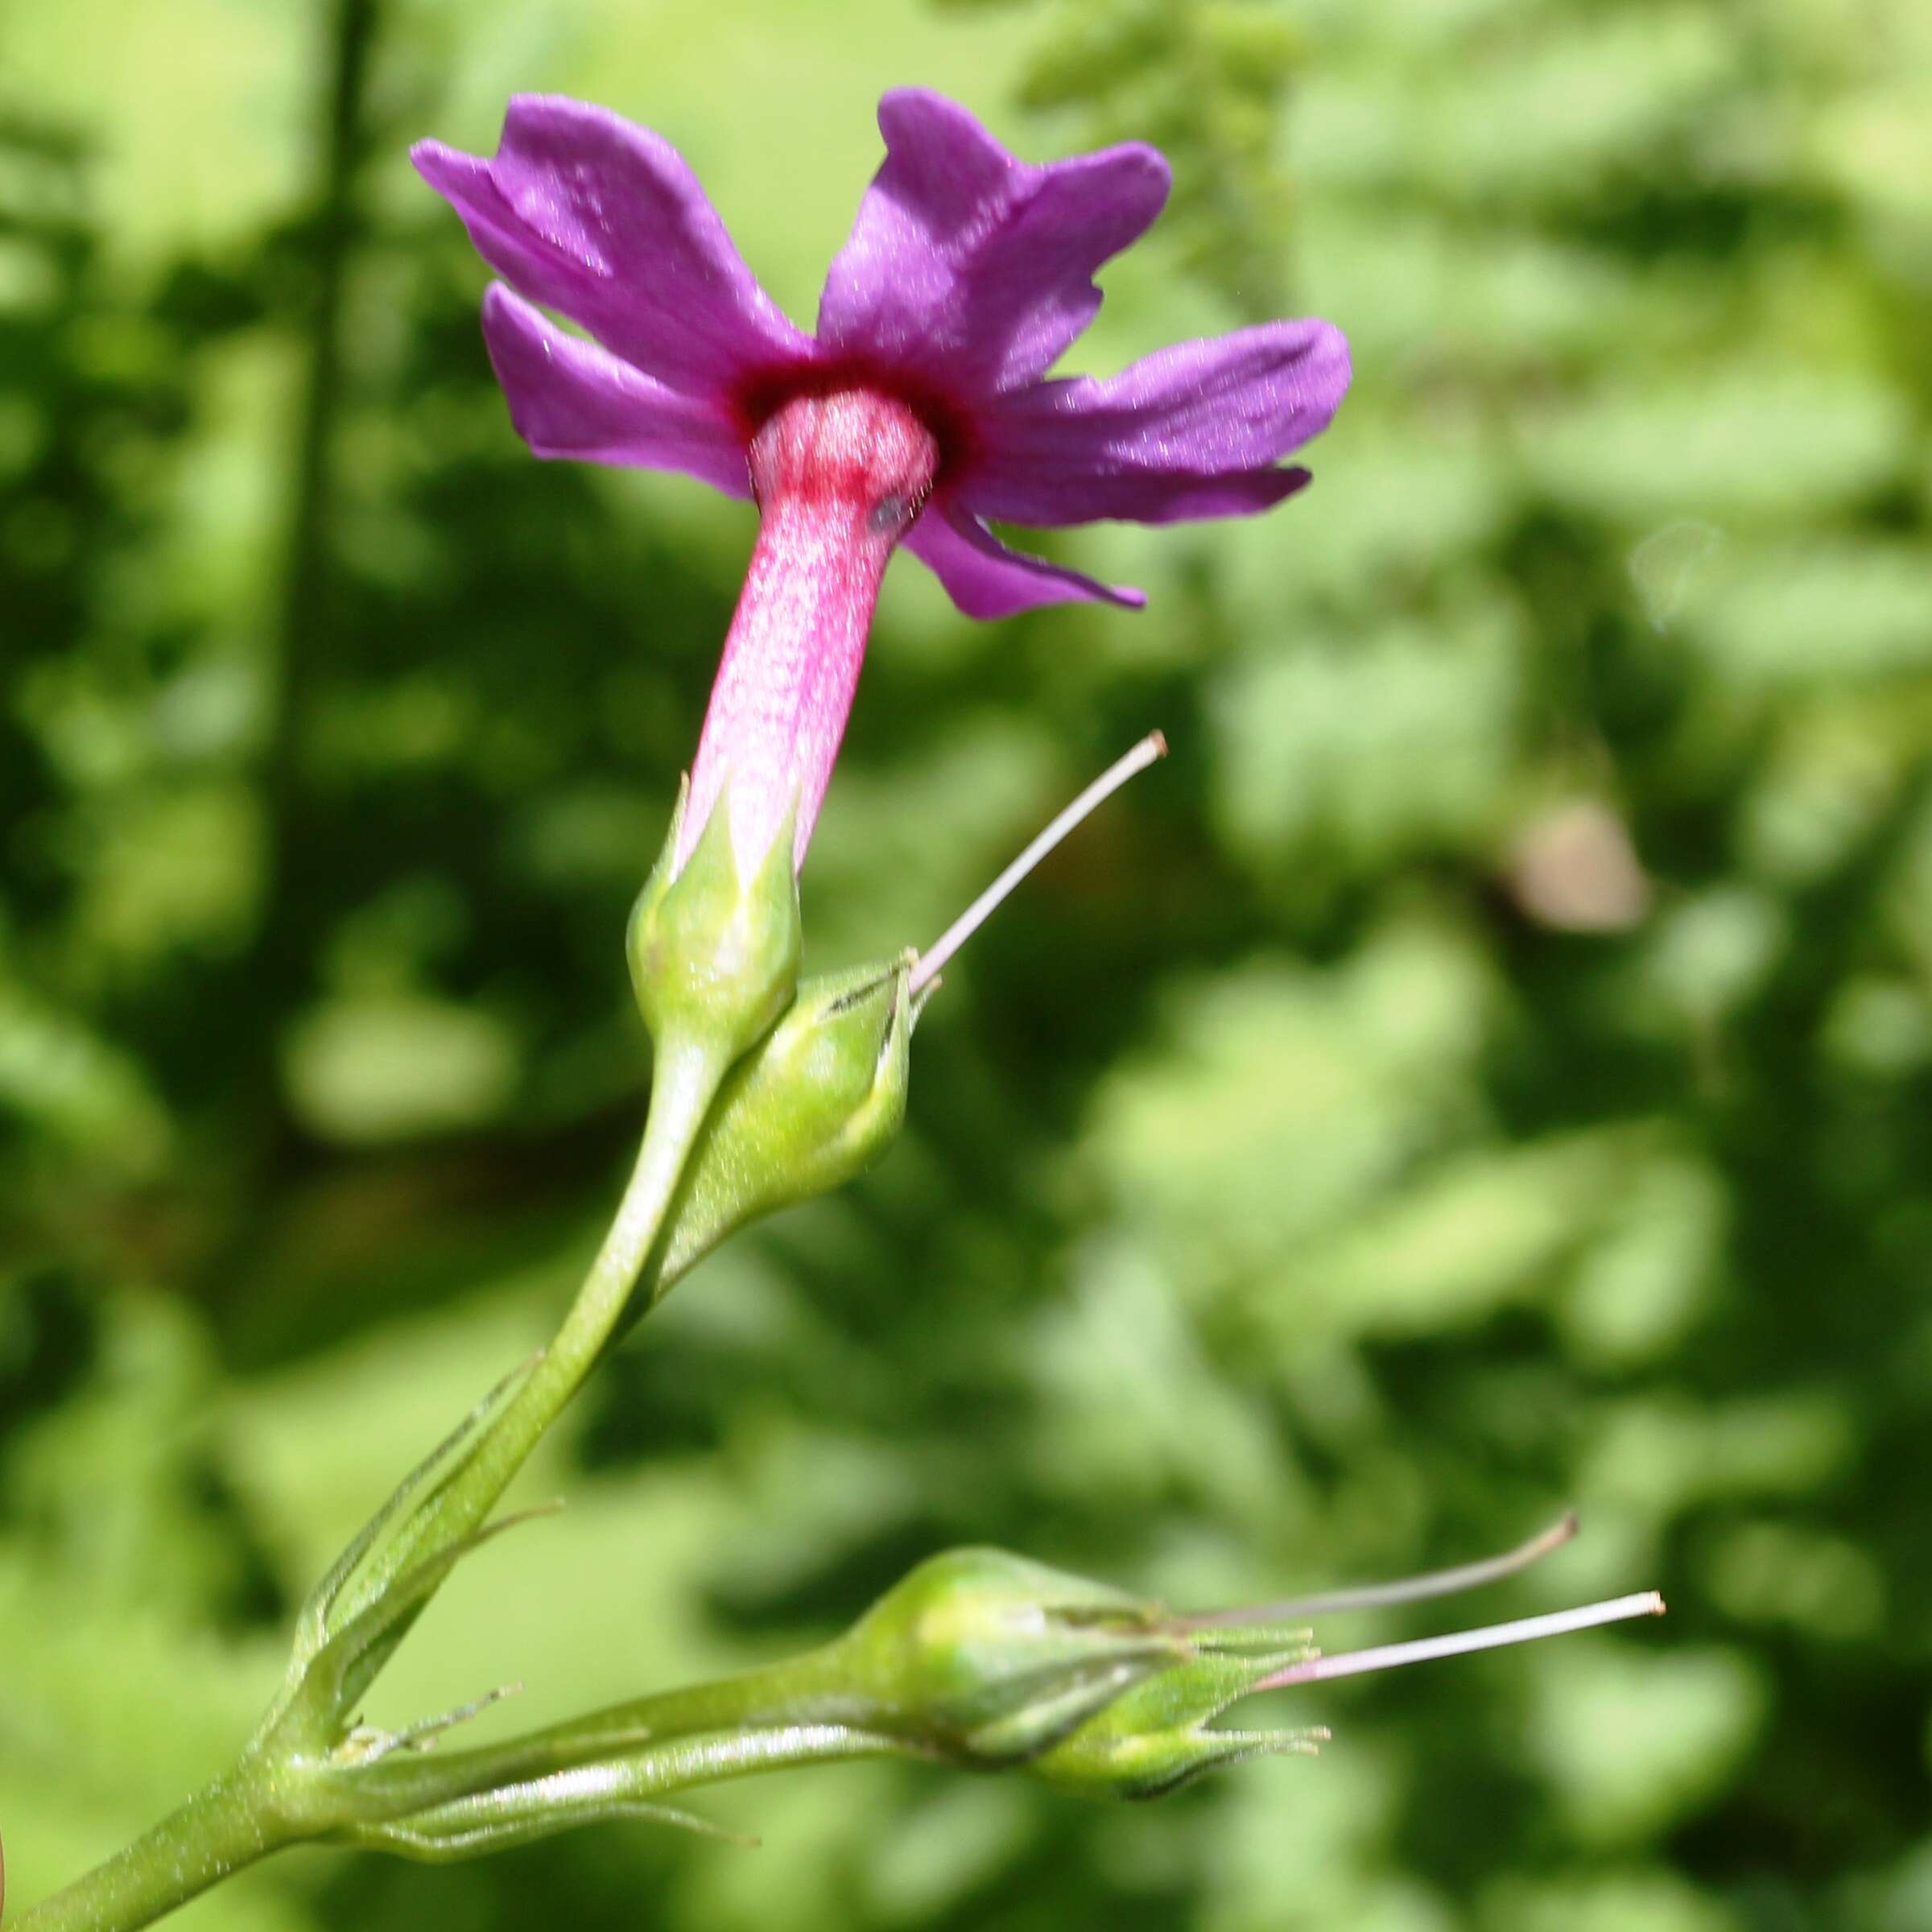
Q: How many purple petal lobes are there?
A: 5